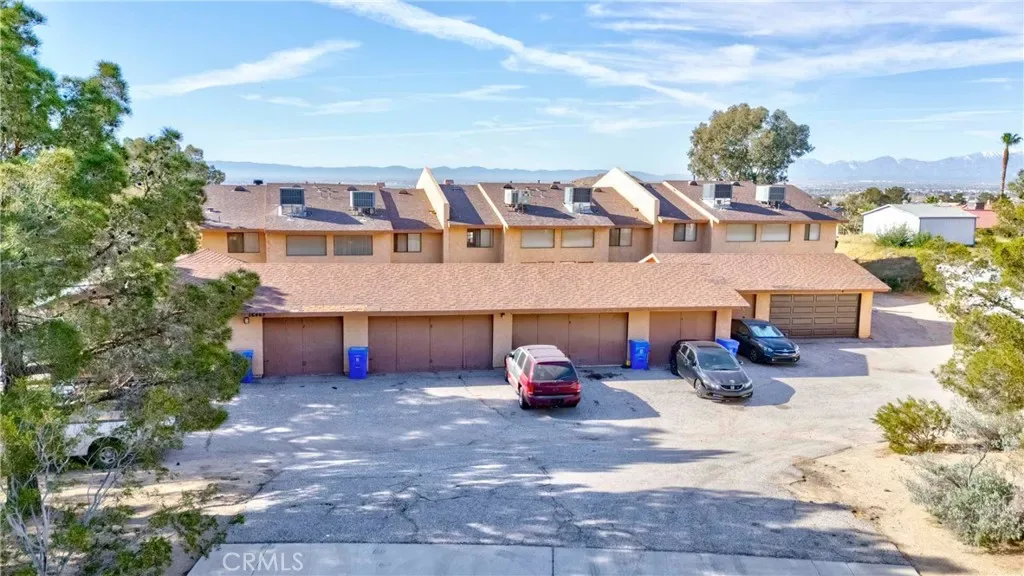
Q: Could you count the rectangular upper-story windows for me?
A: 12